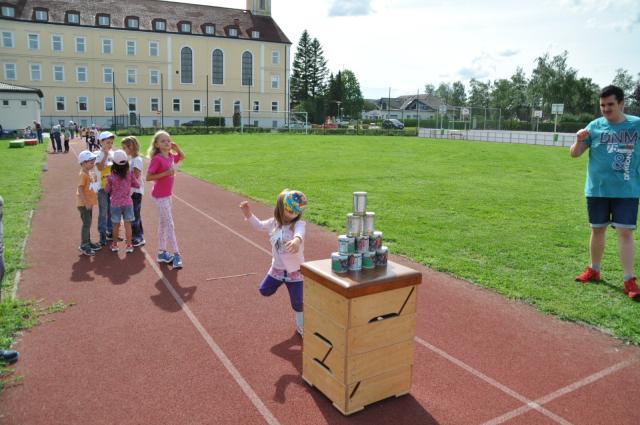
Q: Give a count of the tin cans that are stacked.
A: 10